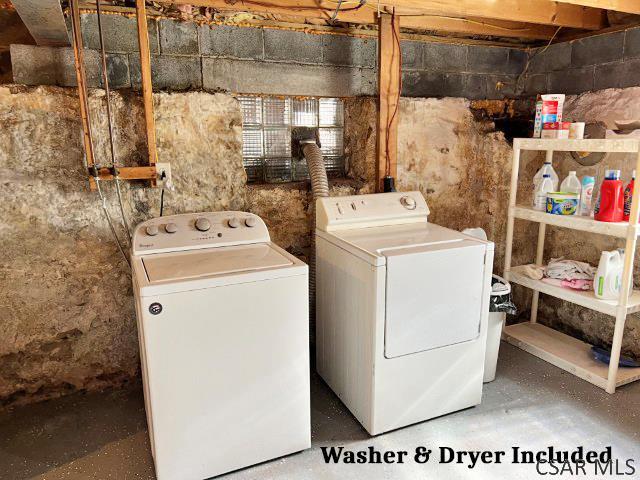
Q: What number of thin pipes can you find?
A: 2